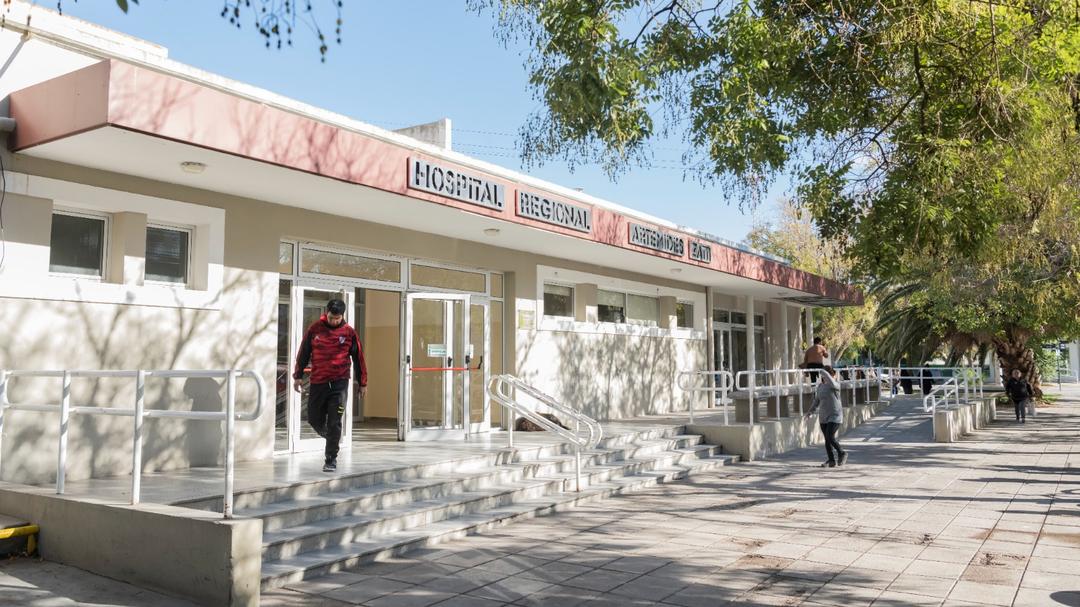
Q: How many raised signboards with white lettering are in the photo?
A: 4